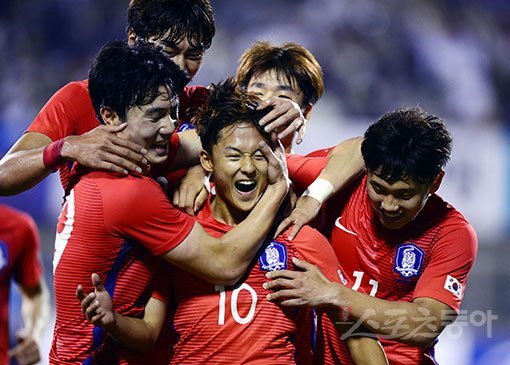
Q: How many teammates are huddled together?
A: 5